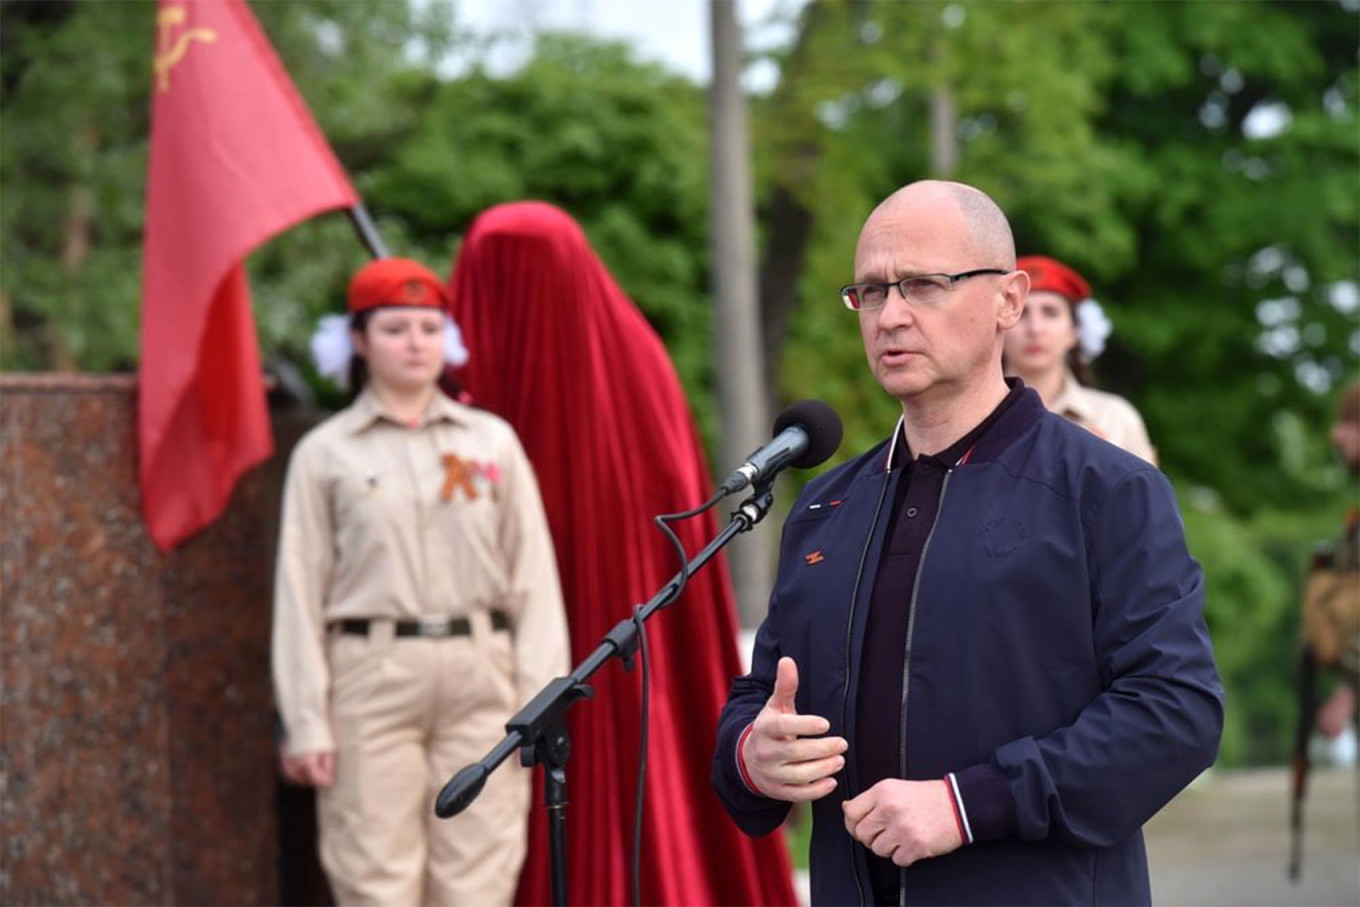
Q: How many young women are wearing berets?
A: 2